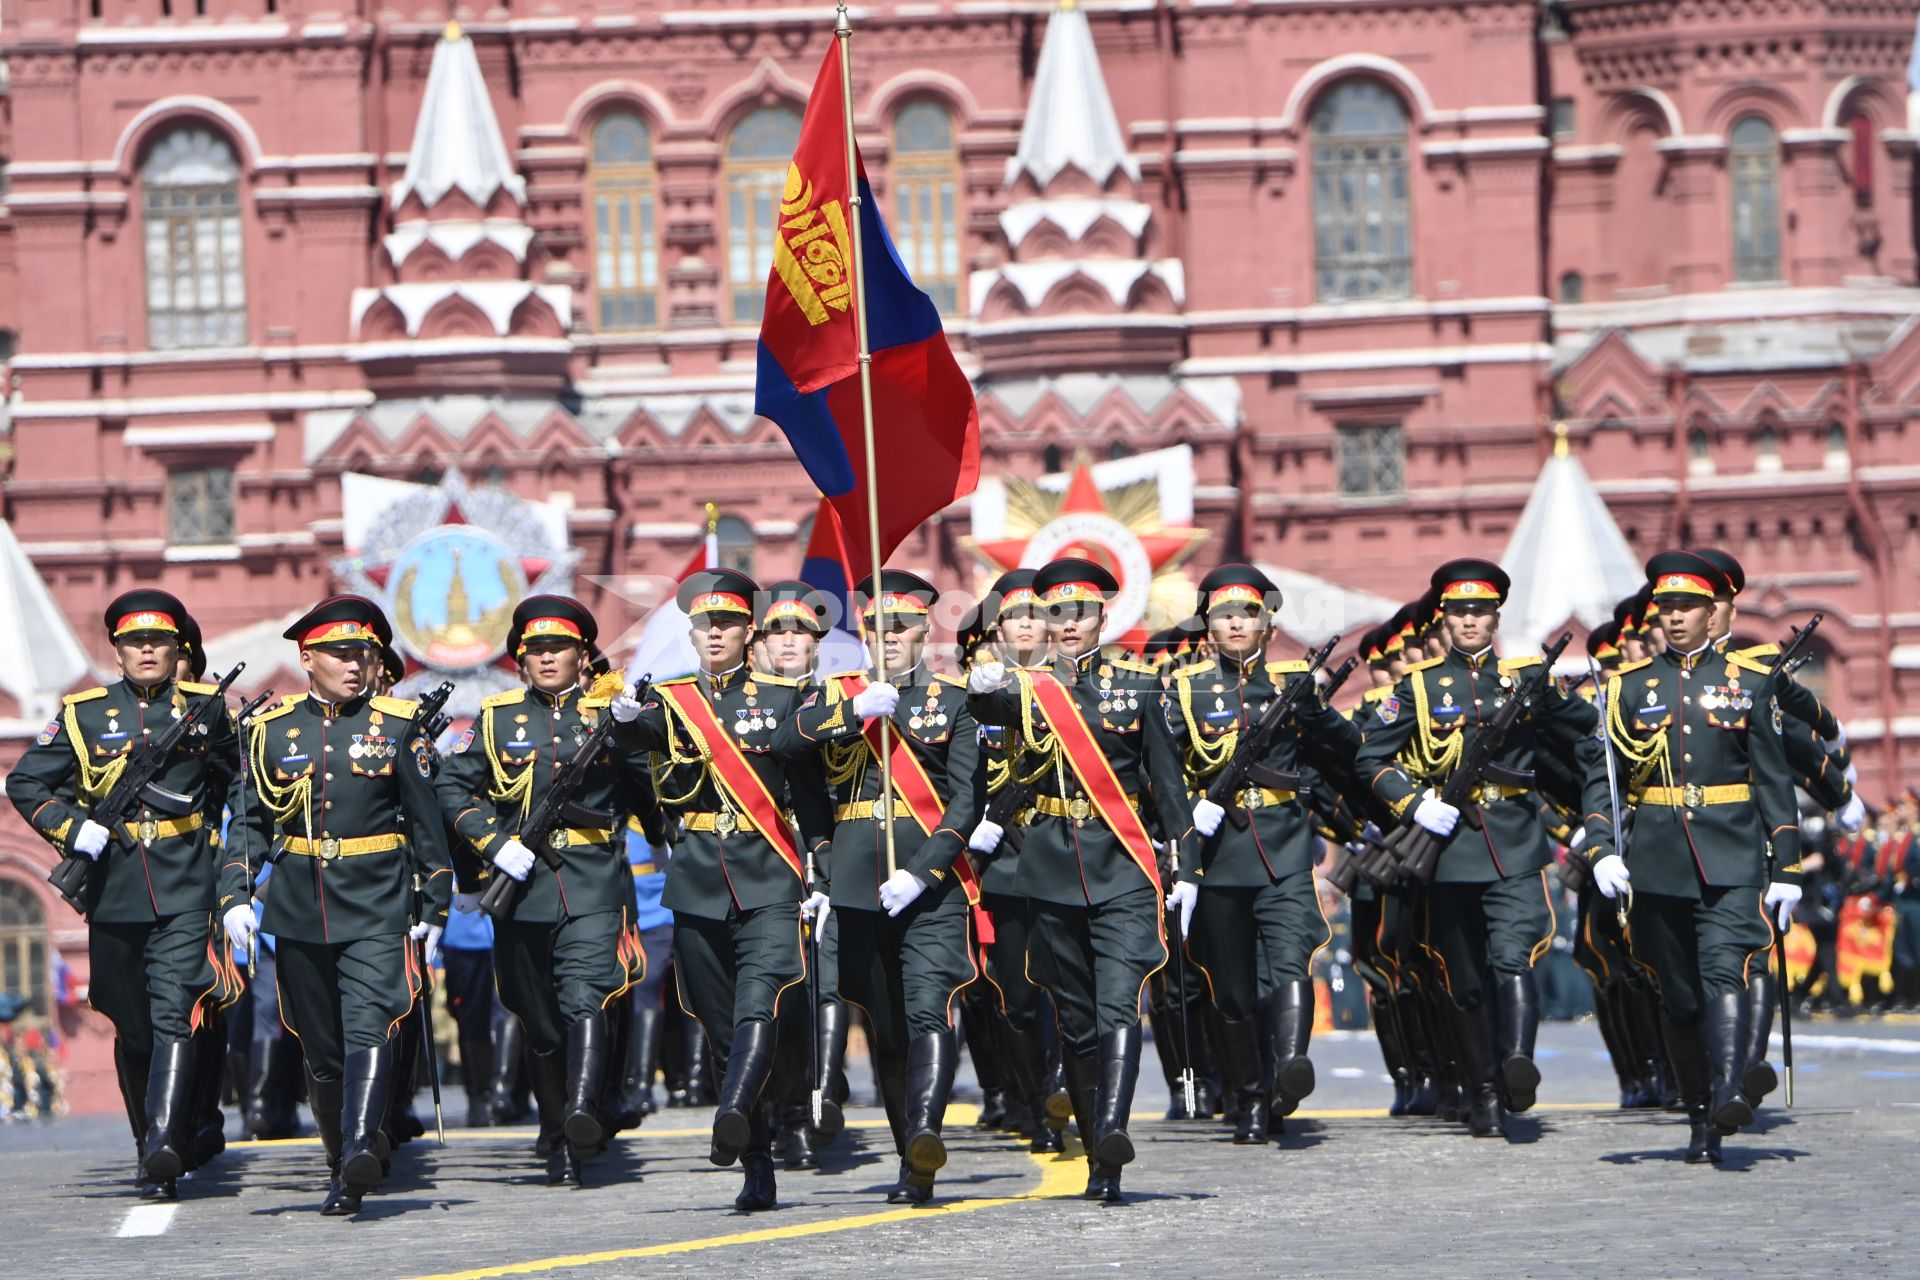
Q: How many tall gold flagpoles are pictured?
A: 1